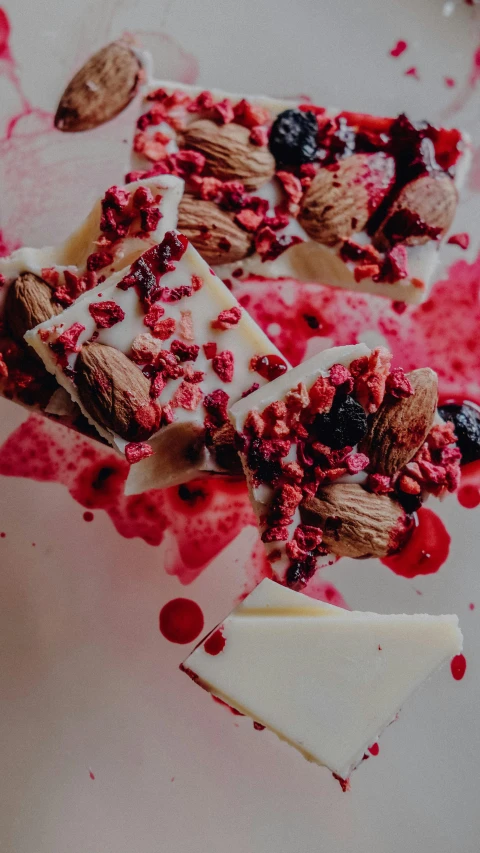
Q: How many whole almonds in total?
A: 9